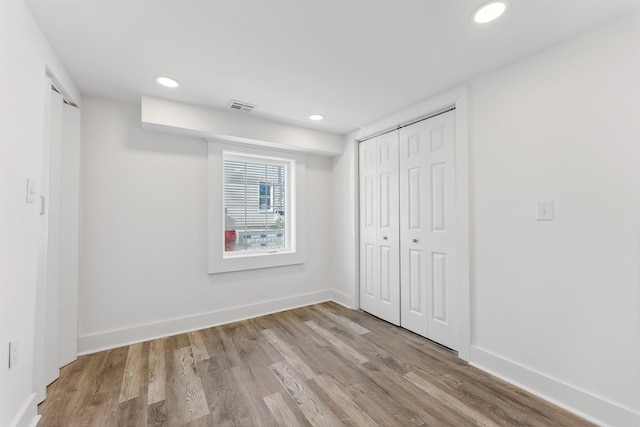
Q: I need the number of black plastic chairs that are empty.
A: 0